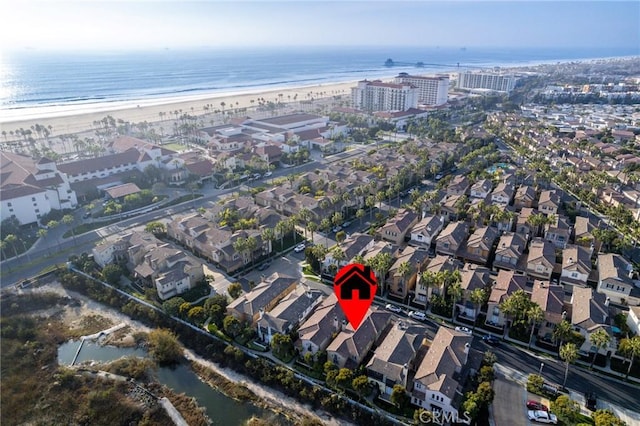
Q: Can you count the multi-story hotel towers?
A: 3